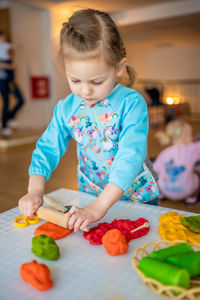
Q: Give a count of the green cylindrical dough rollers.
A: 3